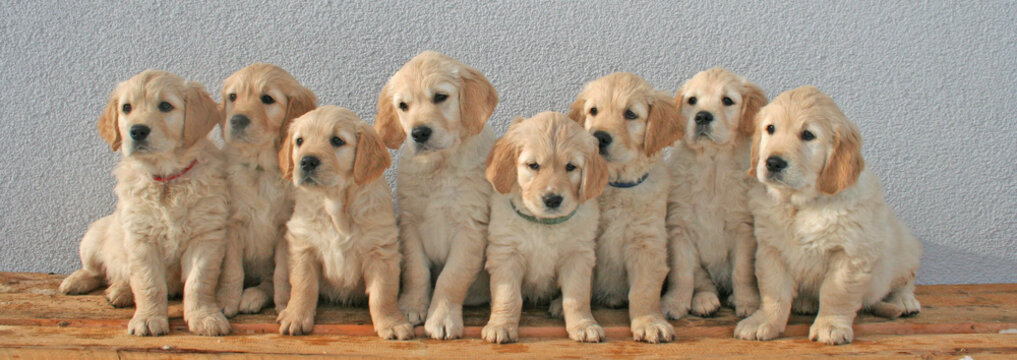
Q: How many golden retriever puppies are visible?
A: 8